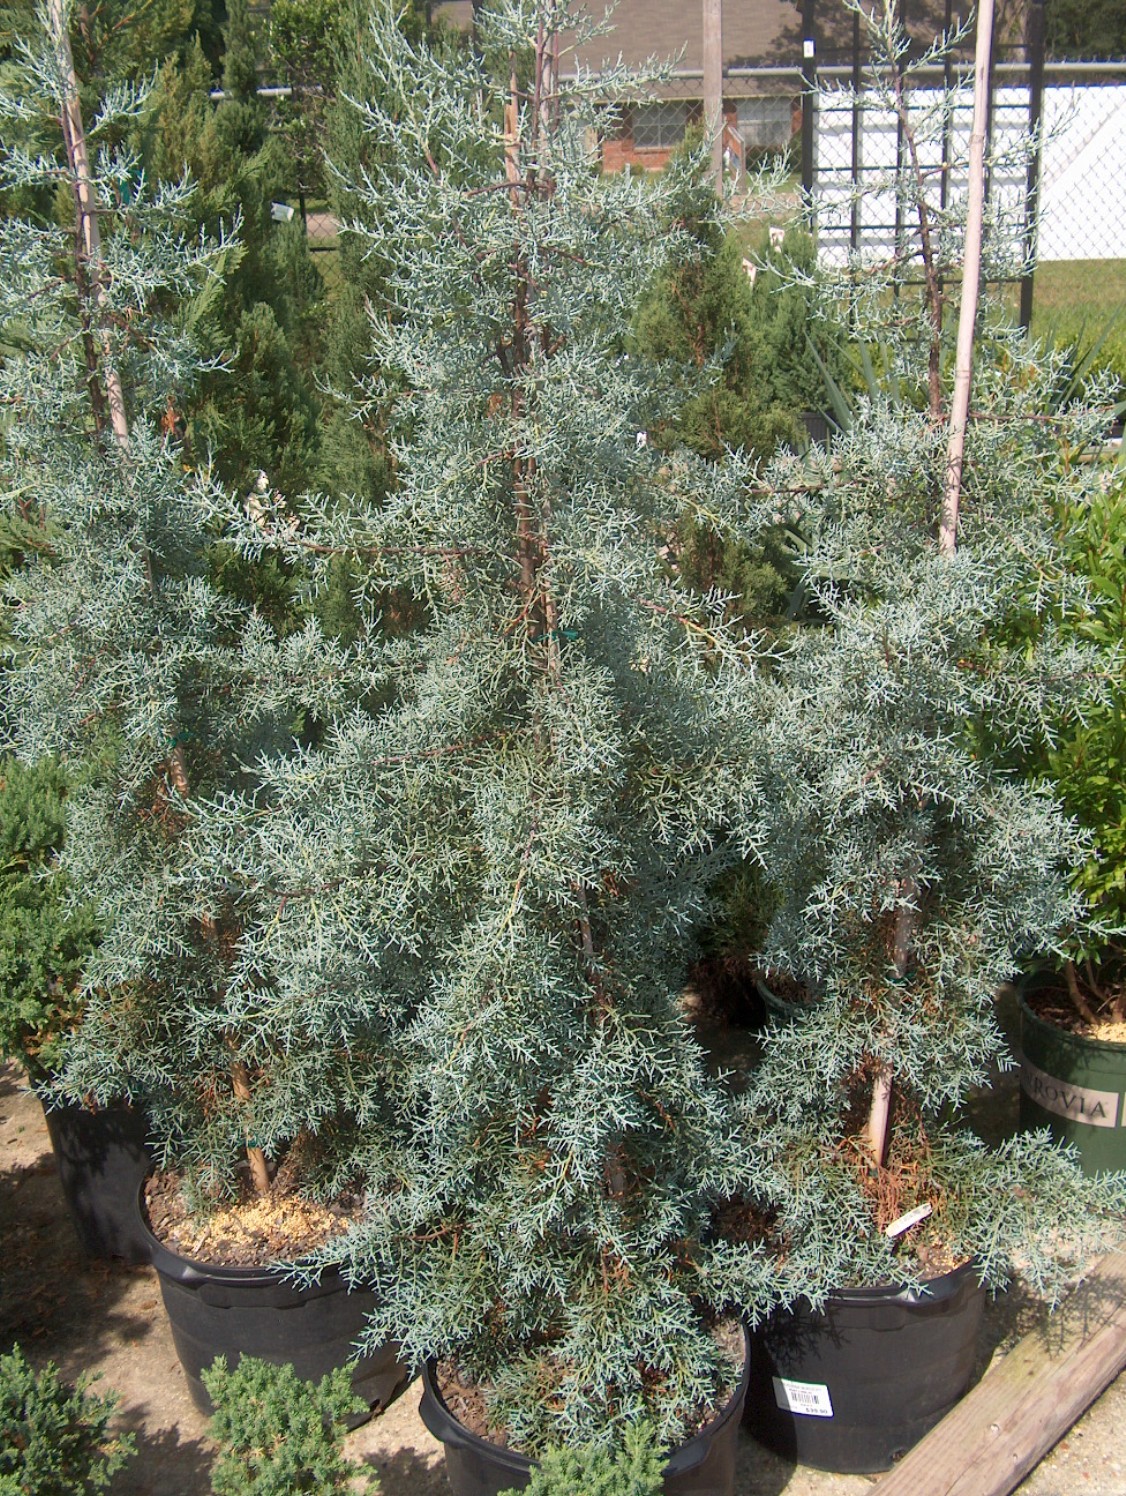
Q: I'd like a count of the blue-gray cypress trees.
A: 3